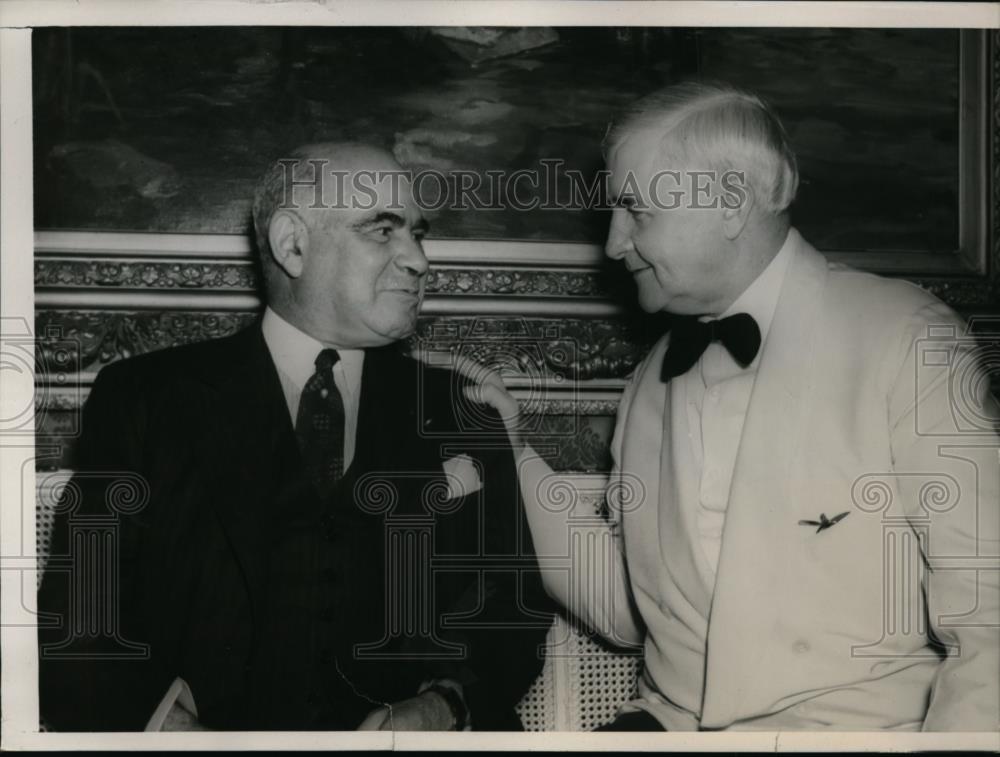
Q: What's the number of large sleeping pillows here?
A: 0